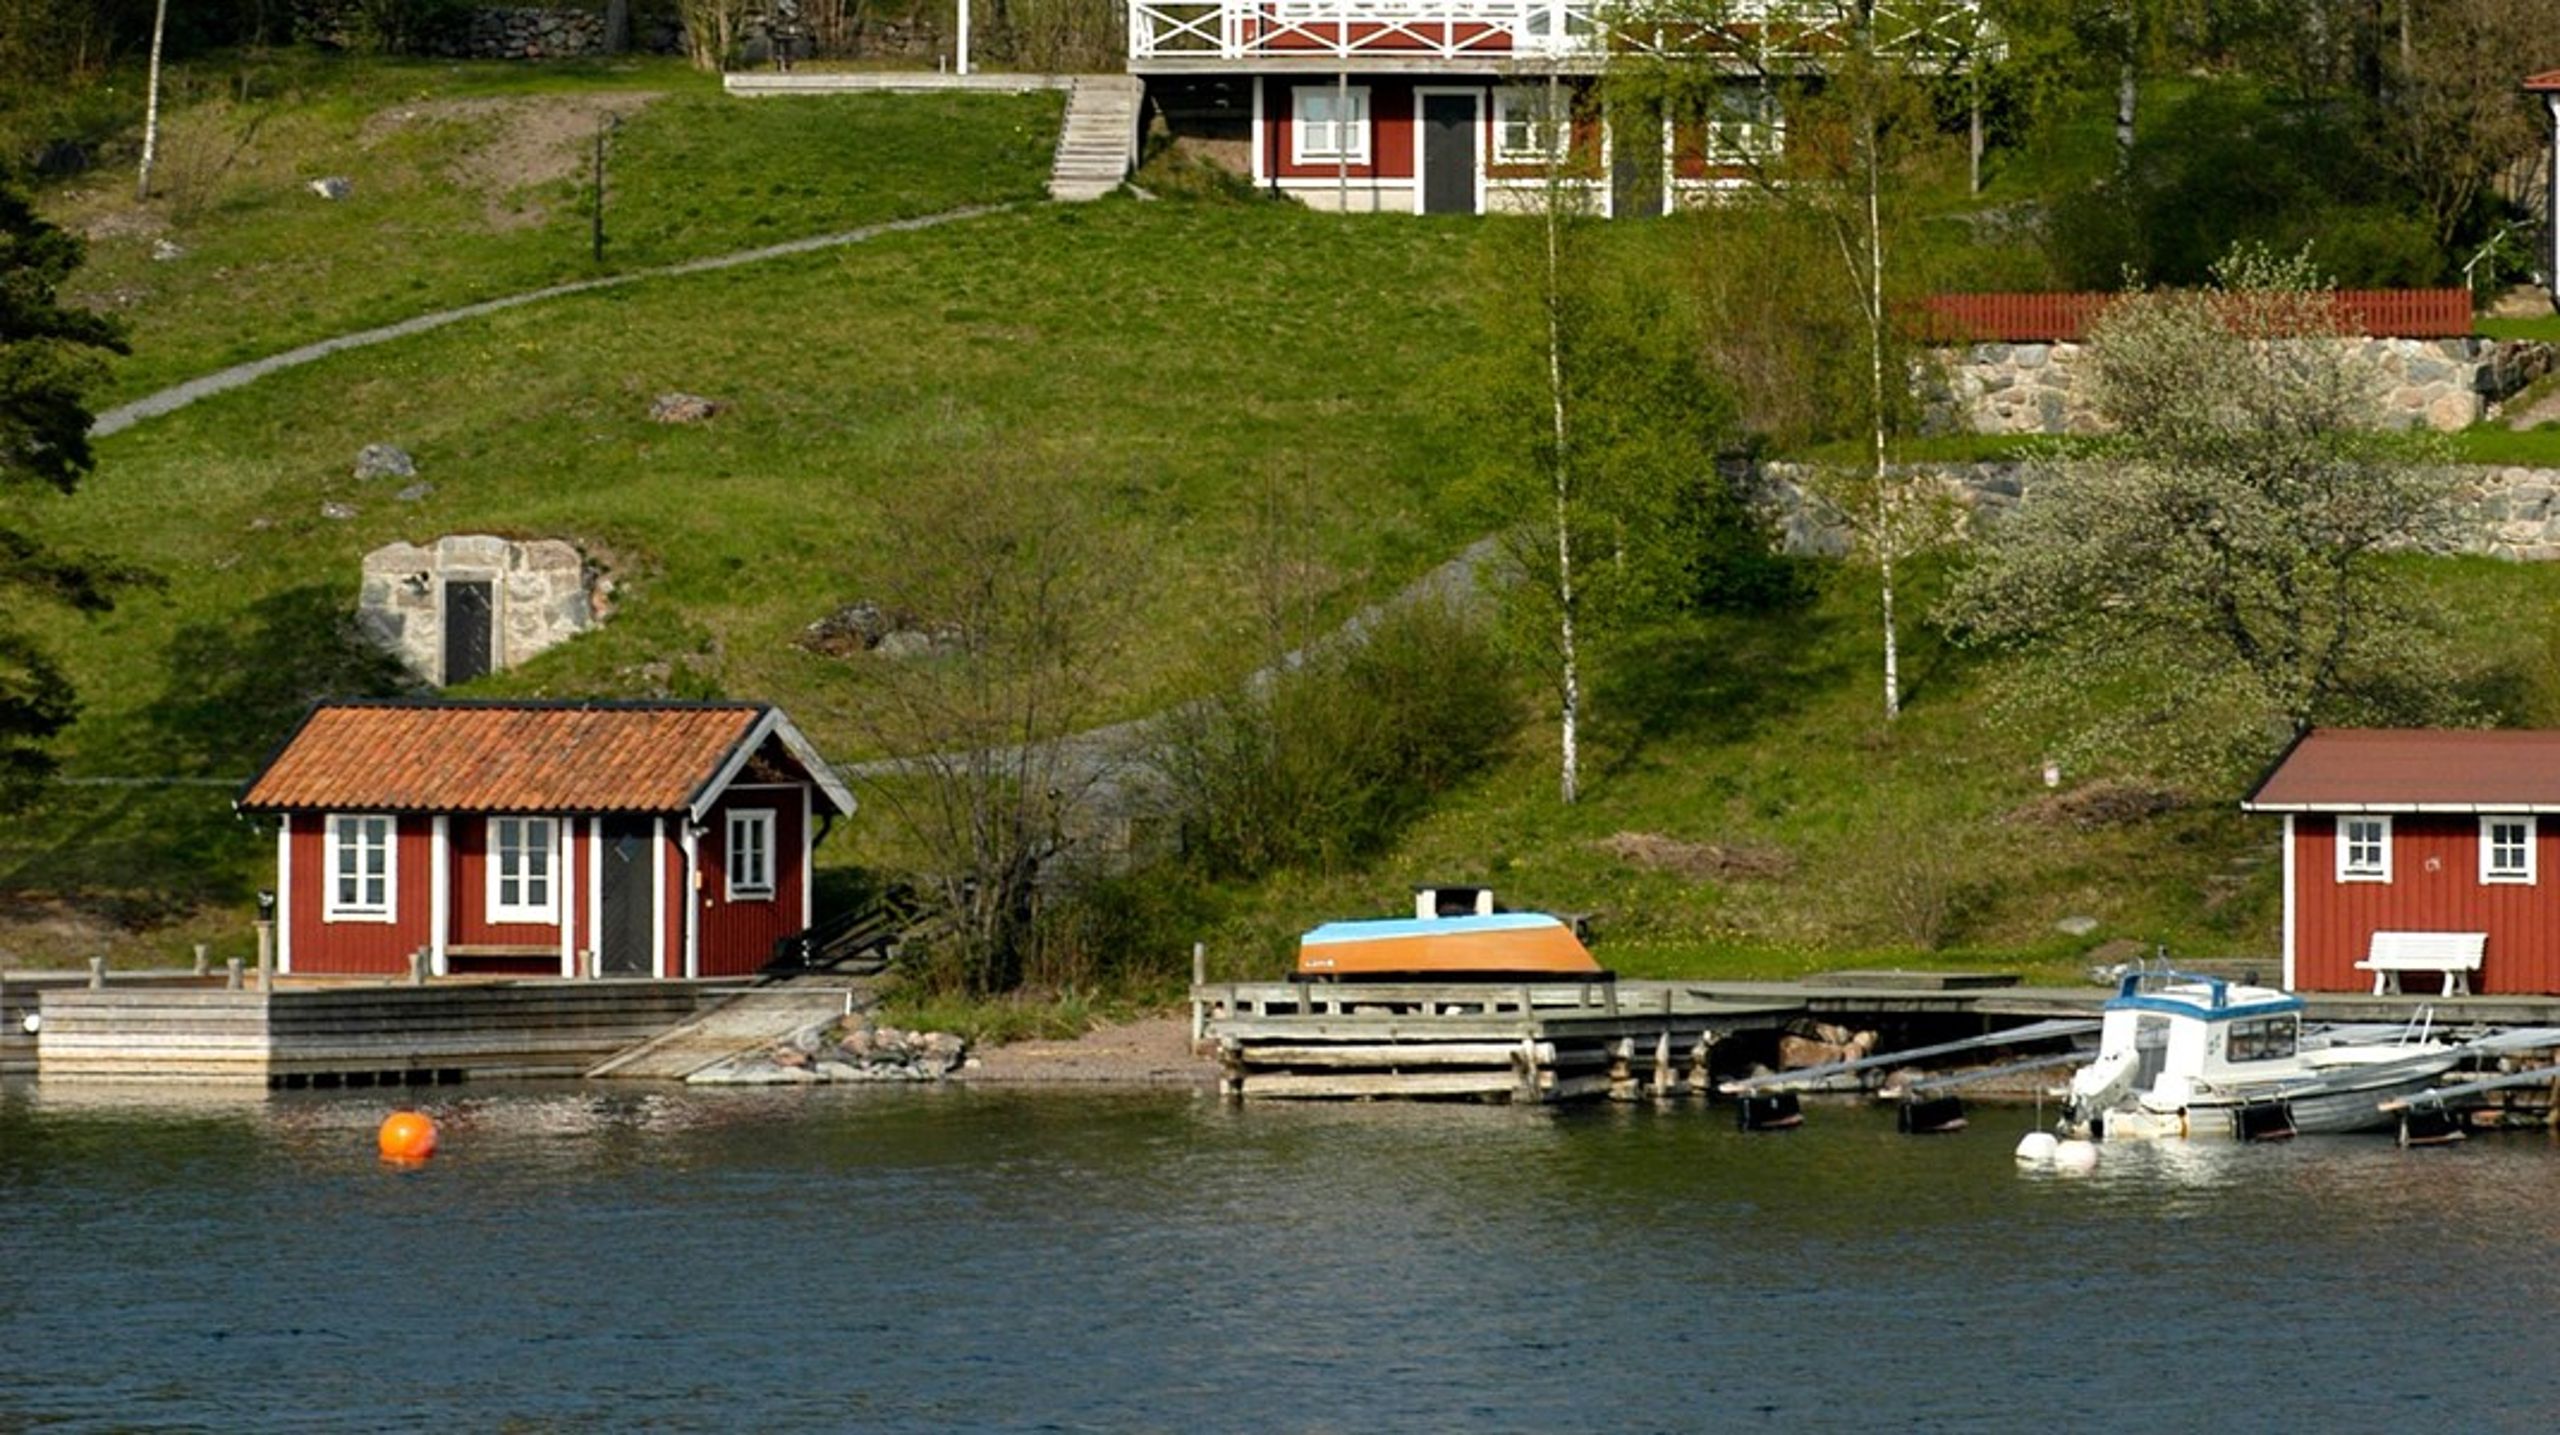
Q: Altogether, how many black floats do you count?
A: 4